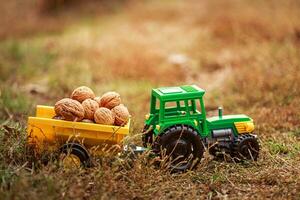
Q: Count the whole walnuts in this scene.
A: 6